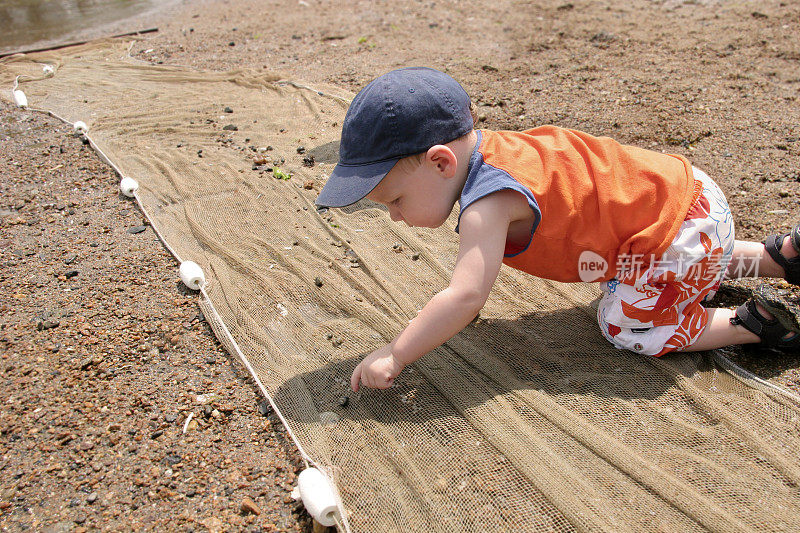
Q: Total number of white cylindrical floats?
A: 6